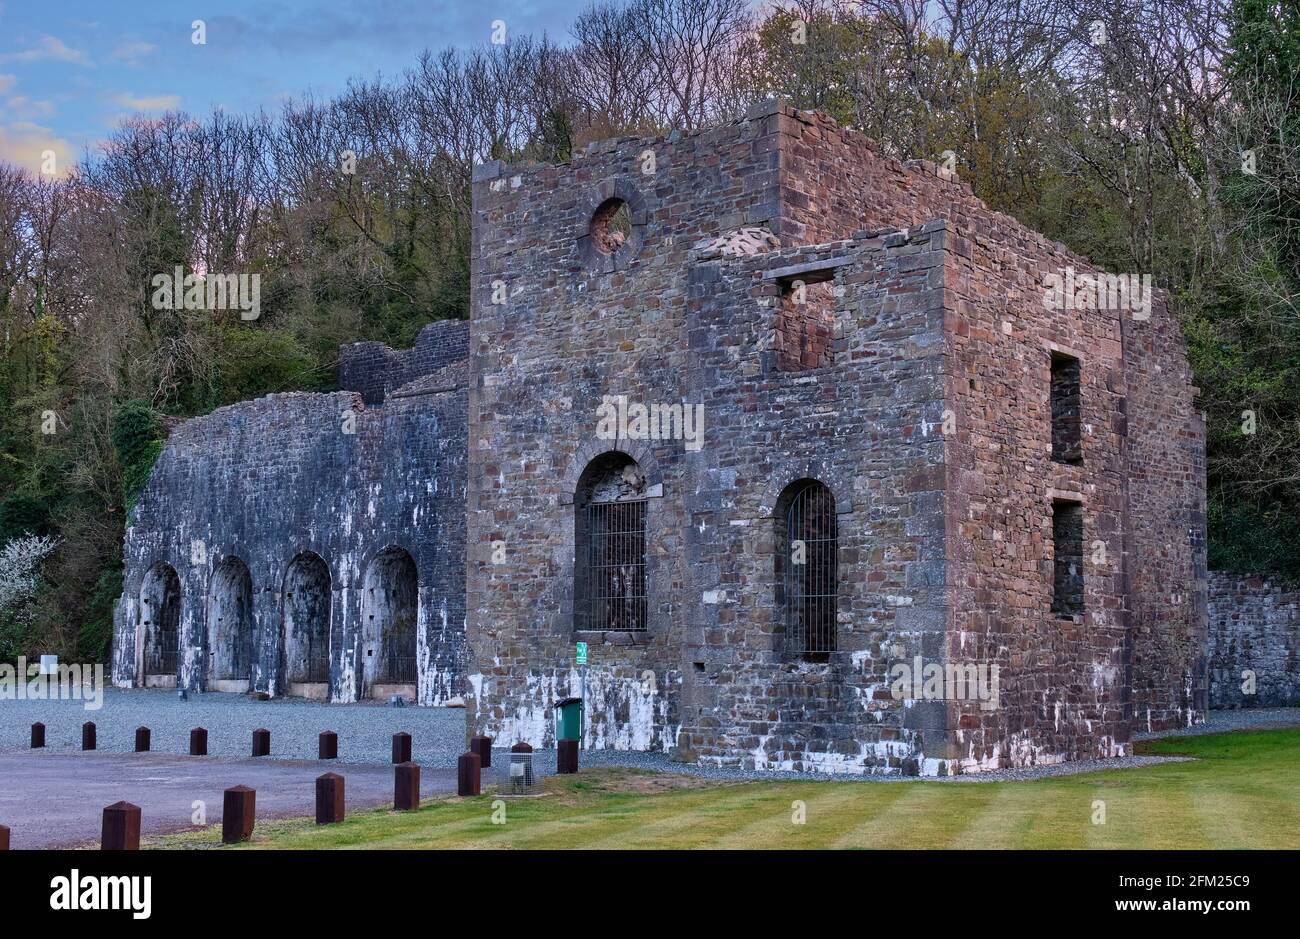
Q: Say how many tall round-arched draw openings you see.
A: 4